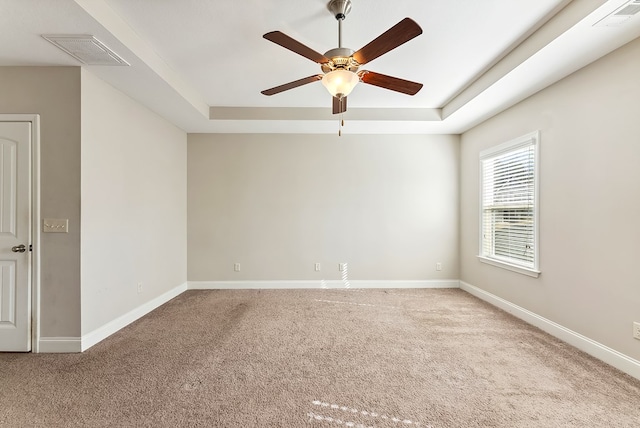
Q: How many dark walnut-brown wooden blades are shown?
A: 5